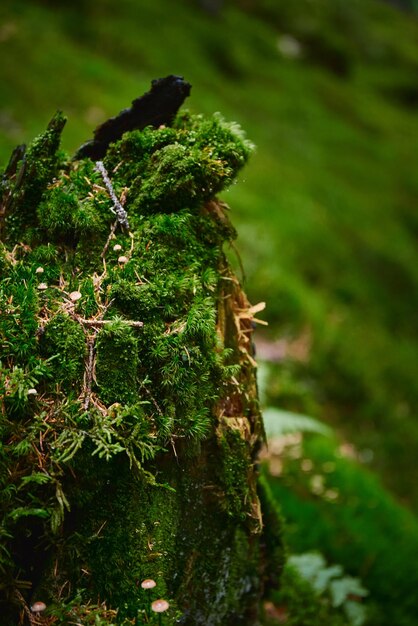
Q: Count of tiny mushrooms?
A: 9